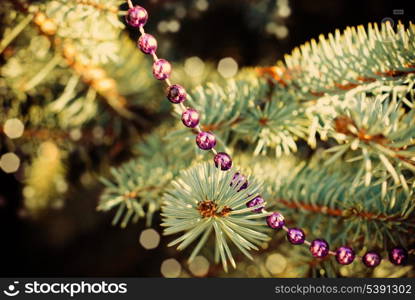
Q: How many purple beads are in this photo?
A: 15